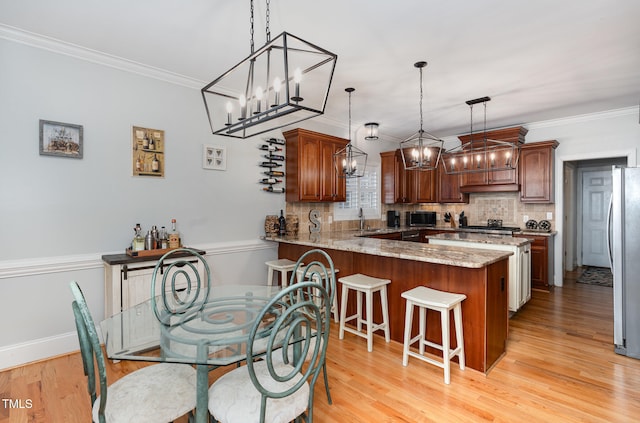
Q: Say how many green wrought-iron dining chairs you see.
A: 4